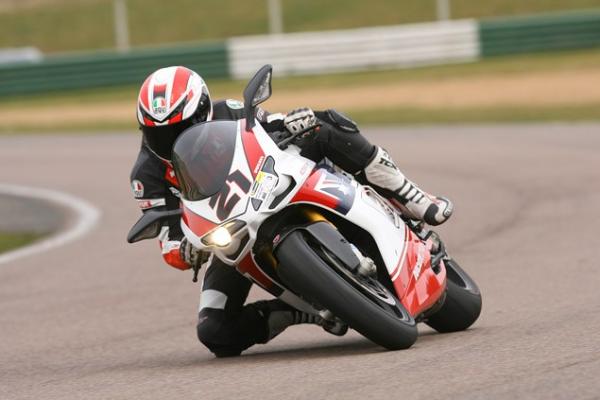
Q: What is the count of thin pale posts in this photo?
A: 3